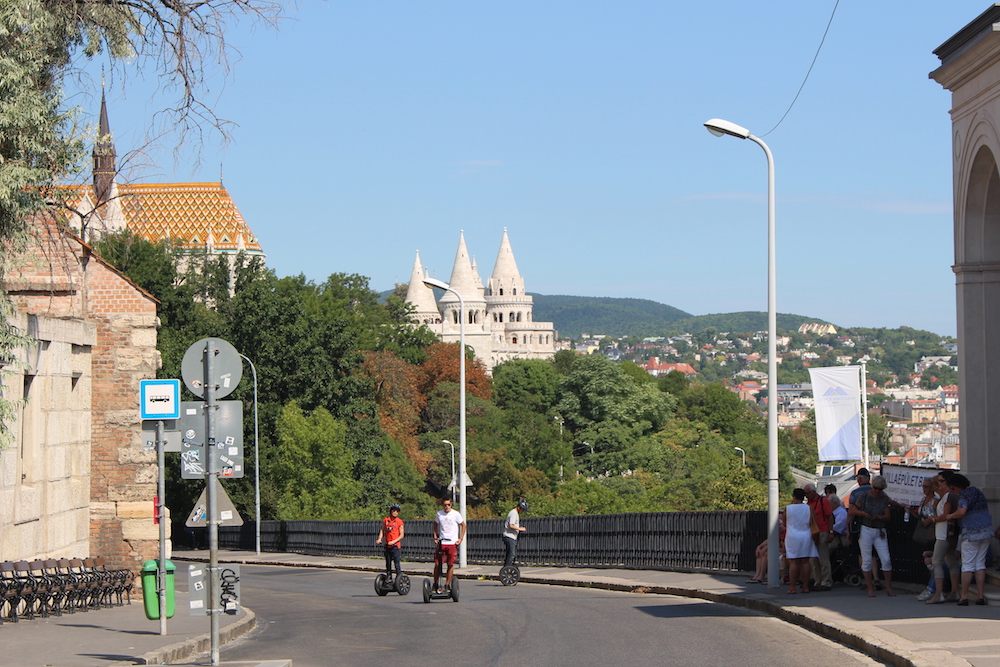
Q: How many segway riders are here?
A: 3